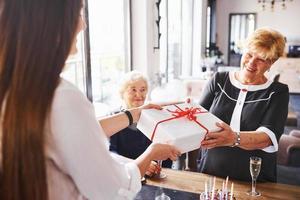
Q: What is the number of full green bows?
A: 0